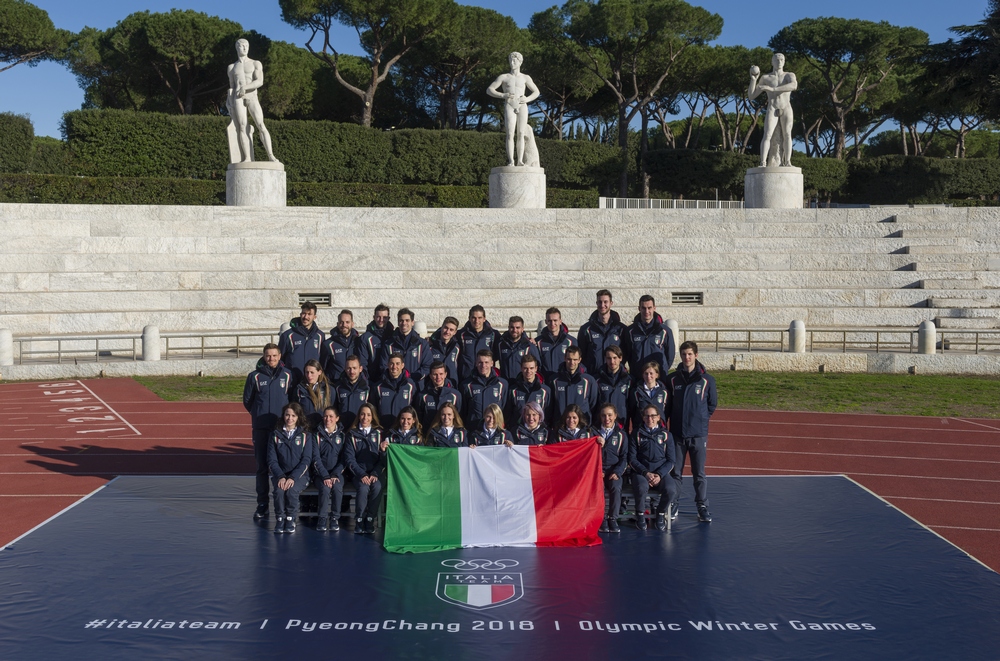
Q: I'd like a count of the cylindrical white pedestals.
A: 3